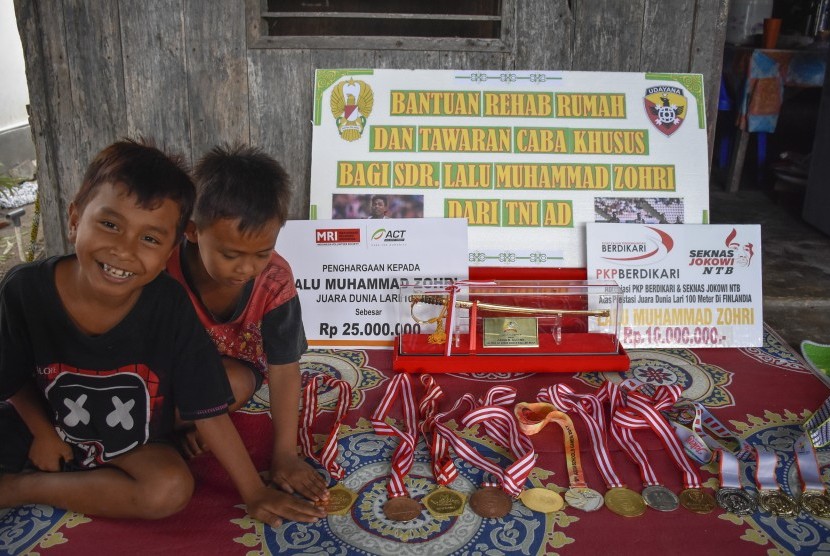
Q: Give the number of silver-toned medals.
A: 3